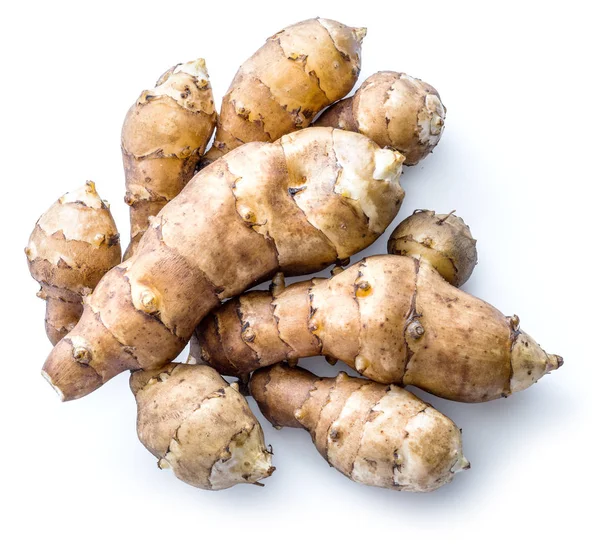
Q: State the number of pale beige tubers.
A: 9